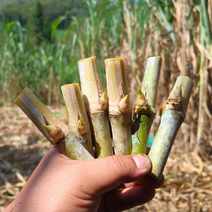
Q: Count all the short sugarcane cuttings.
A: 6